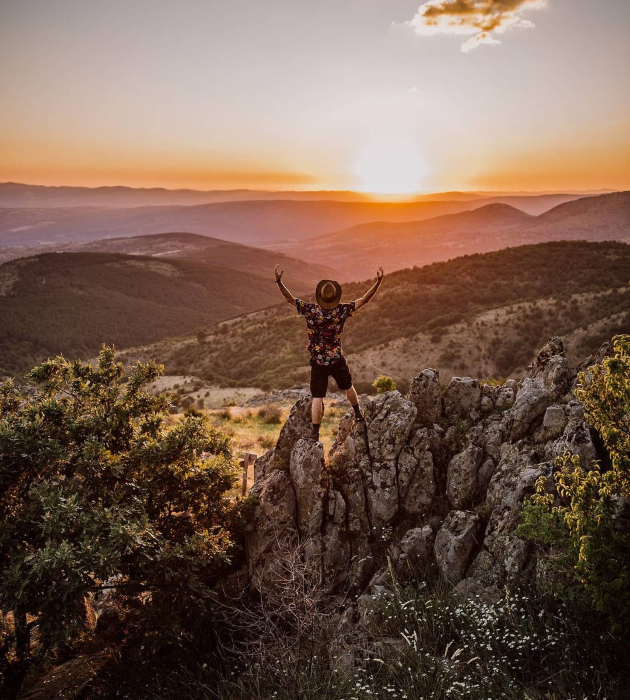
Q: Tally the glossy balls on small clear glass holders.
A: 0